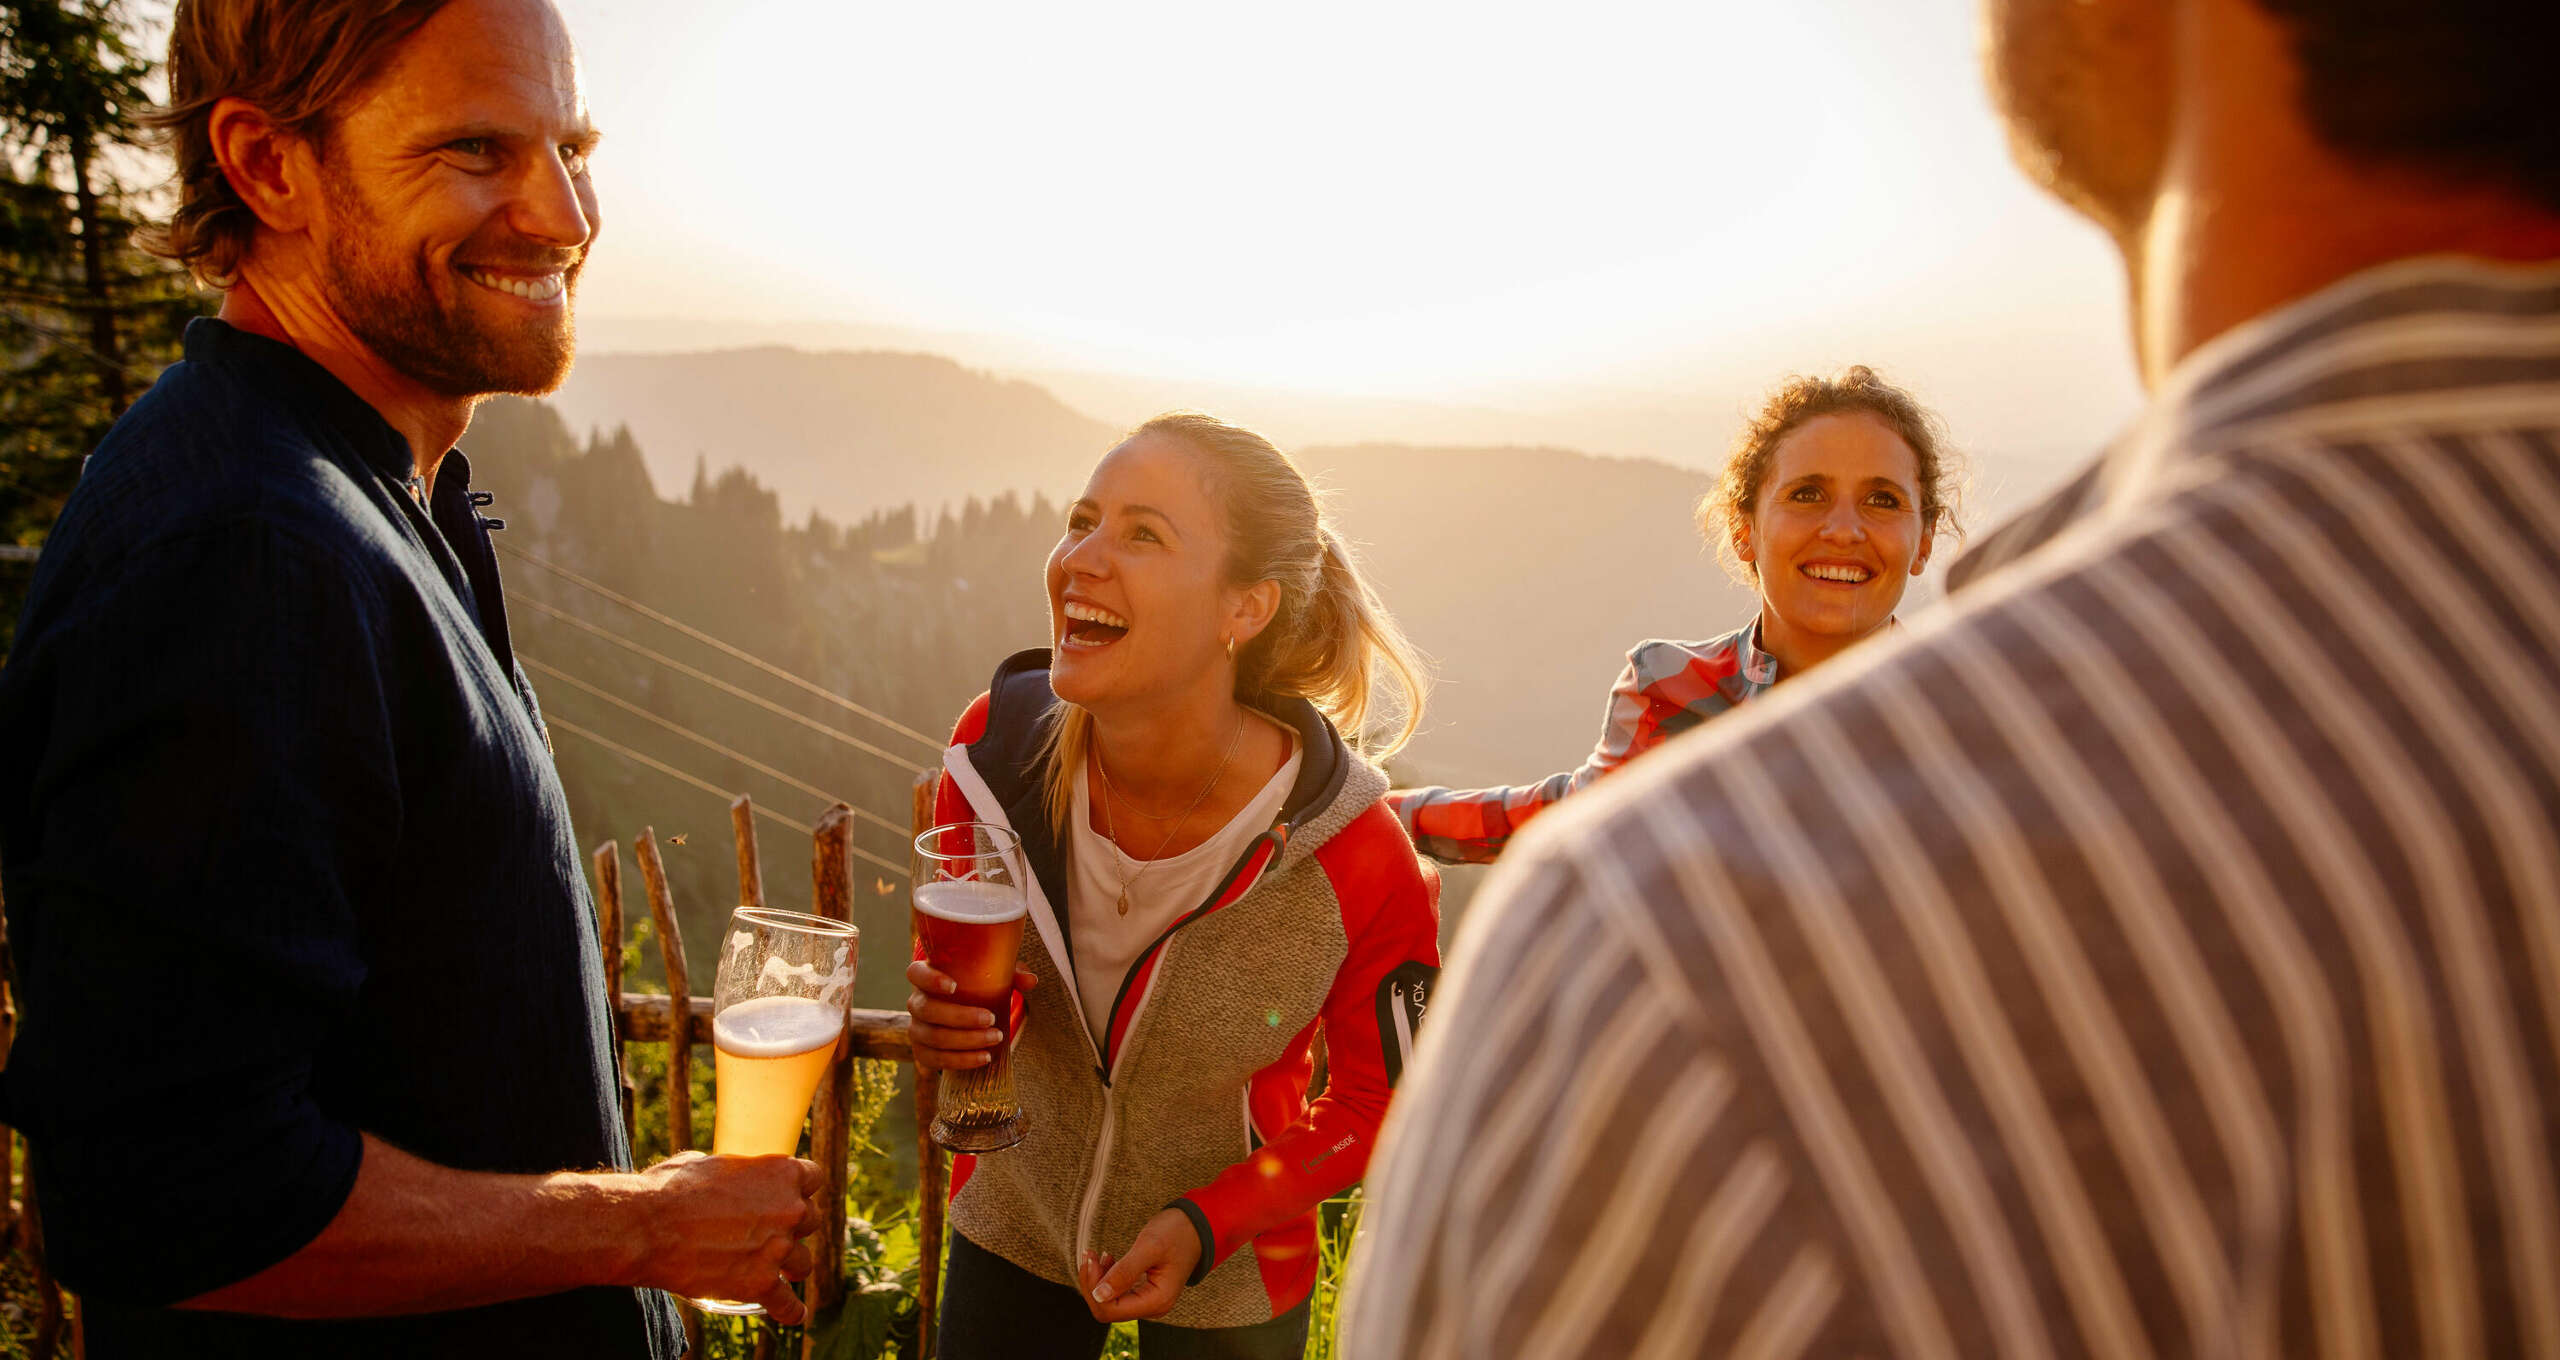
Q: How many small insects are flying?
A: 2